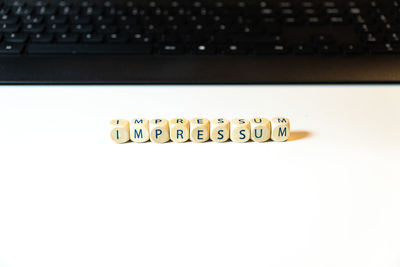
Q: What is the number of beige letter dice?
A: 9